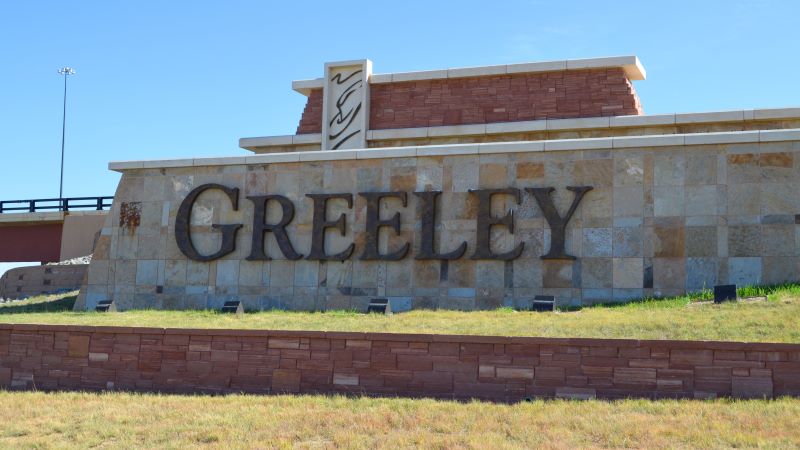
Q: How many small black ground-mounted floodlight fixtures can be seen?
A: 5